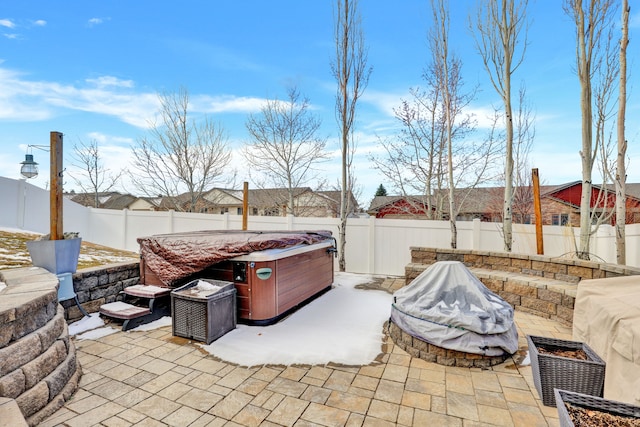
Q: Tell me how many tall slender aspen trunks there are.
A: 5